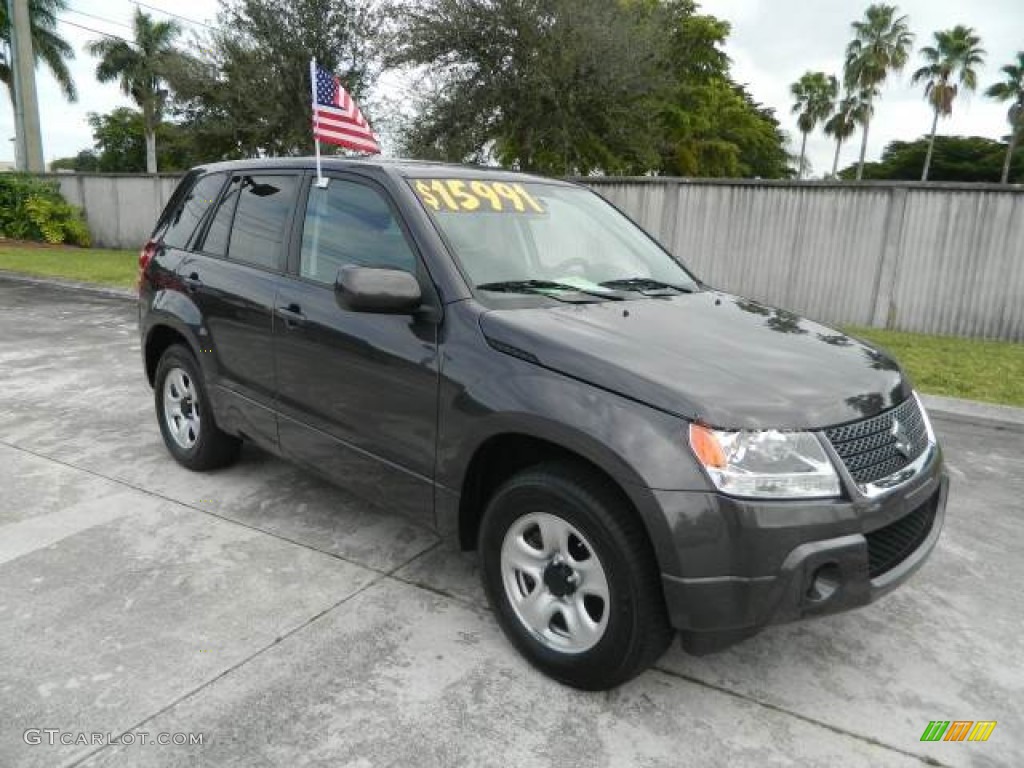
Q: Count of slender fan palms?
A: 5